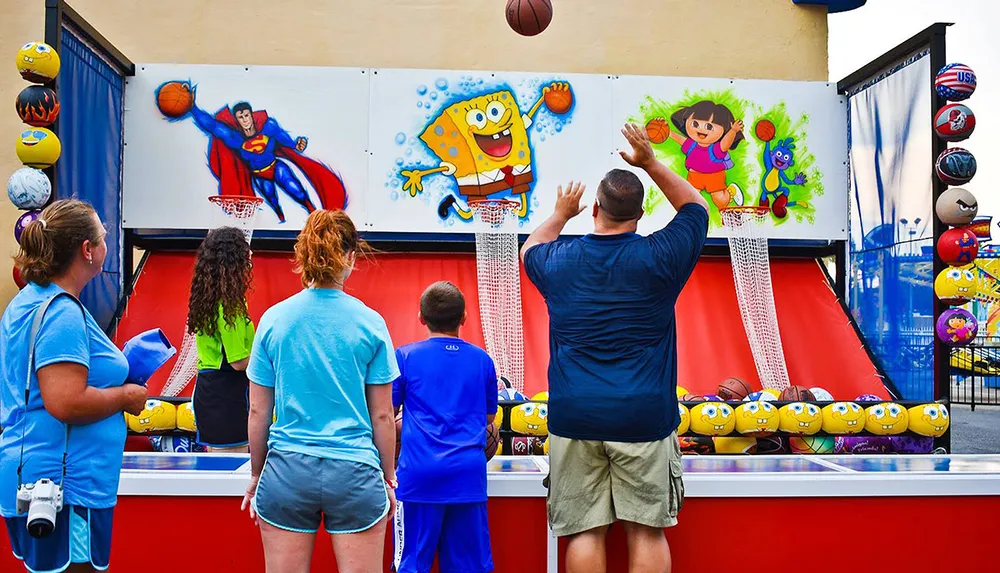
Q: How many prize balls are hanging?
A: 13